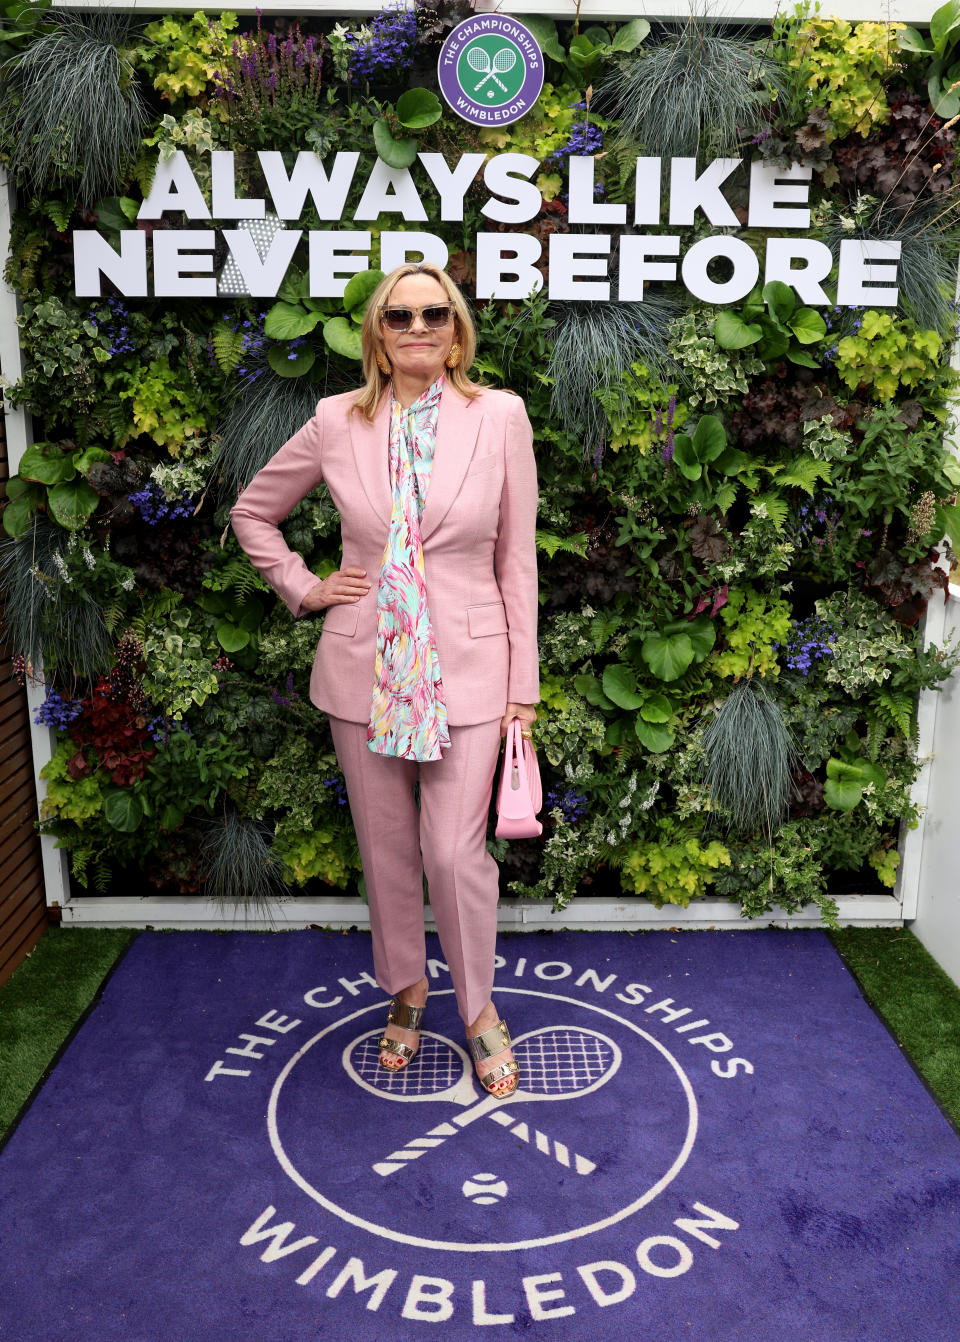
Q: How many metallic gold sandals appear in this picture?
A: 2